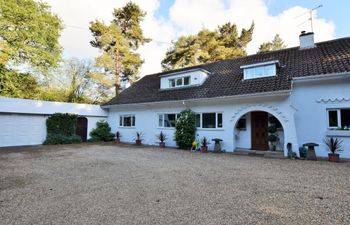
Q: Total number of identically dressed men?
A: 0